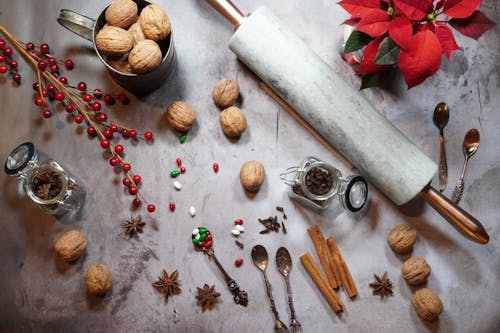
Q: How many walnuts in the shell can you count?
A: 14